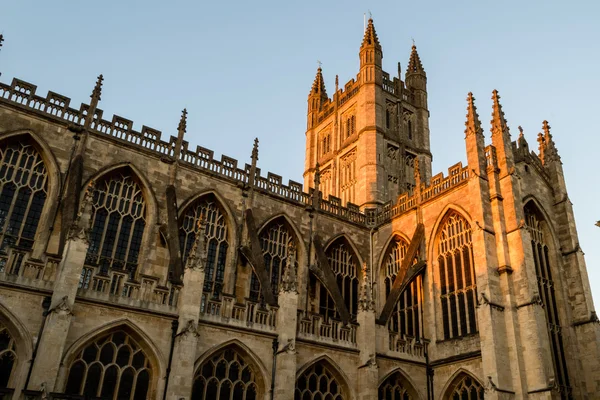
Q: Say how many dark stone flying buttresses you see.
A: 5